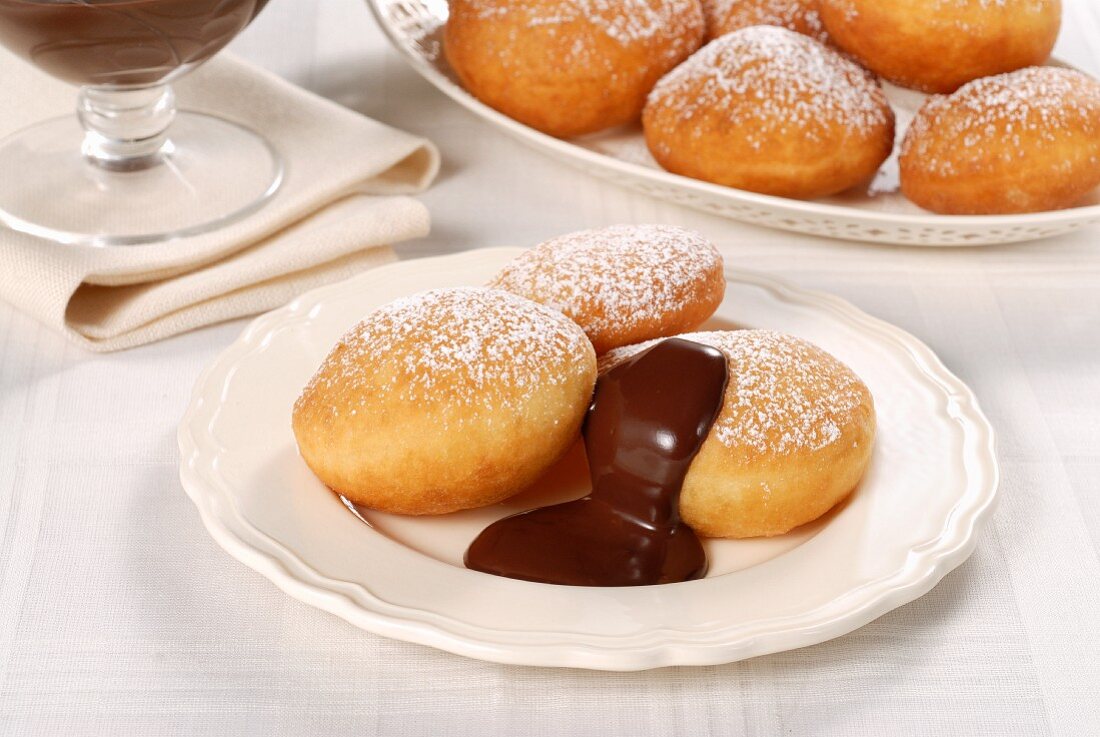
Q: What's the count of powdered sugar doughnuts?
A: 8